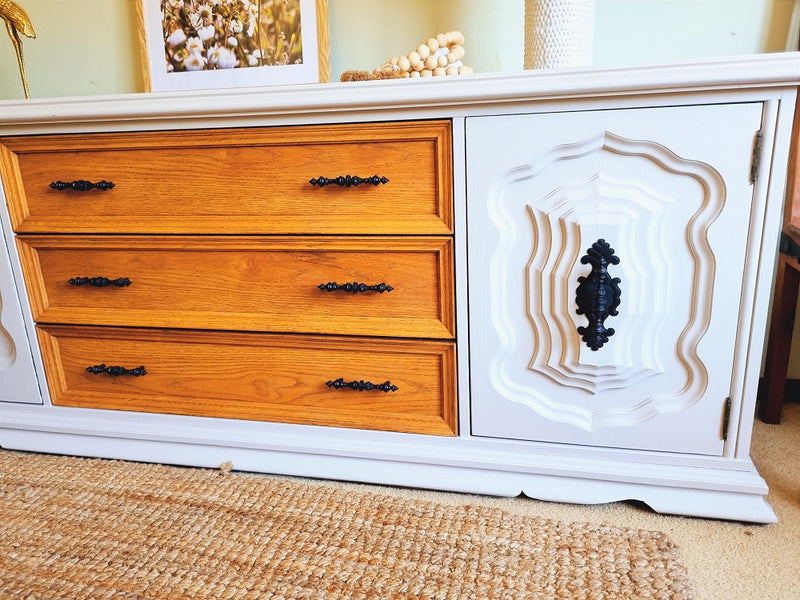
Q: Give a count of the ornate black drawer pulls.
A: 6